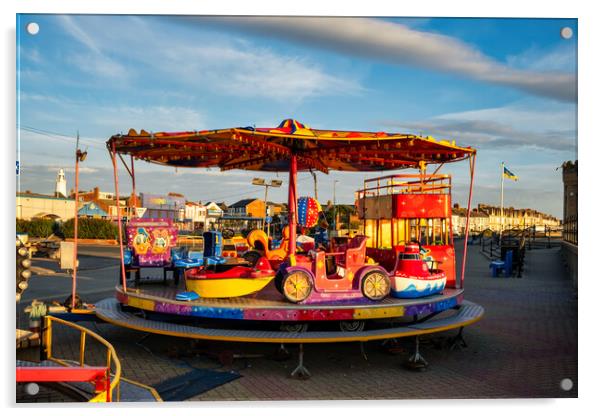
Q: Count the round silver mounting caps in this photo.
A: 4